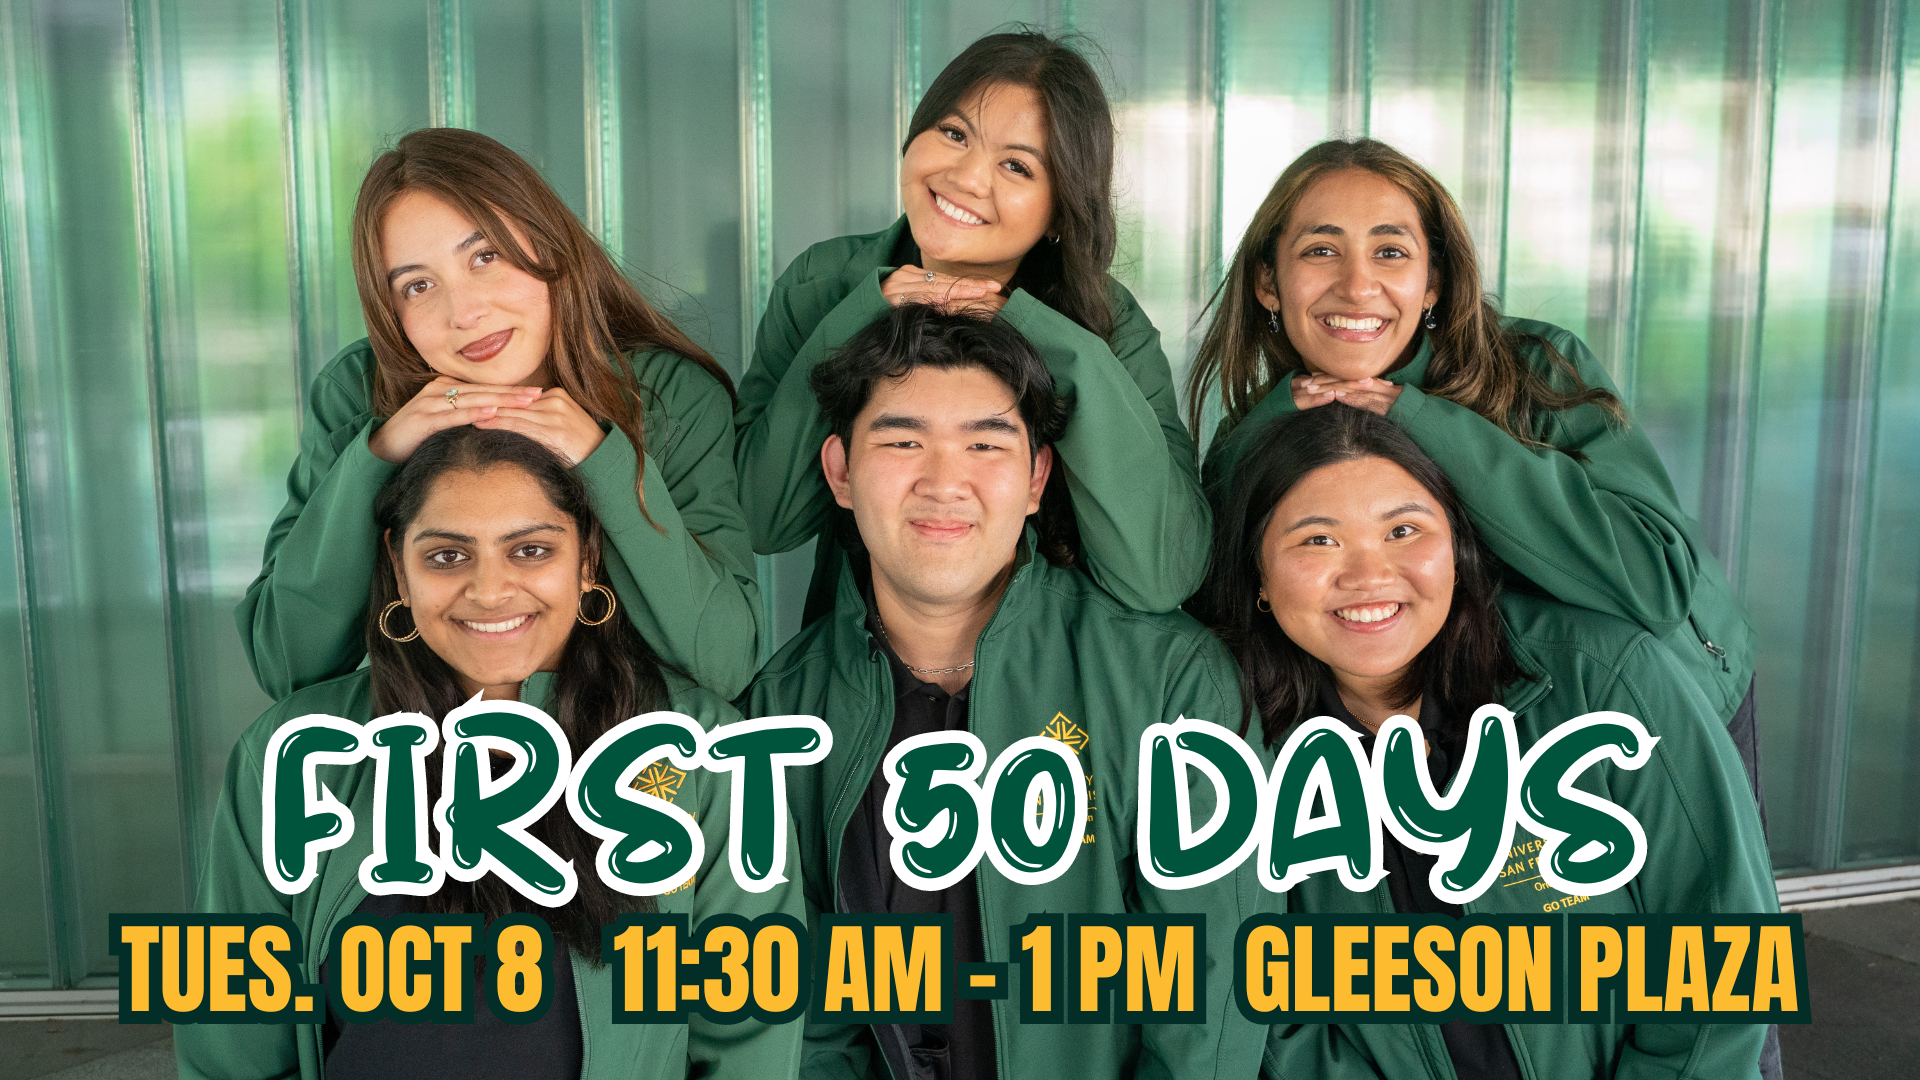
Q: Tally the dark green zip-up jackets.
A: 6